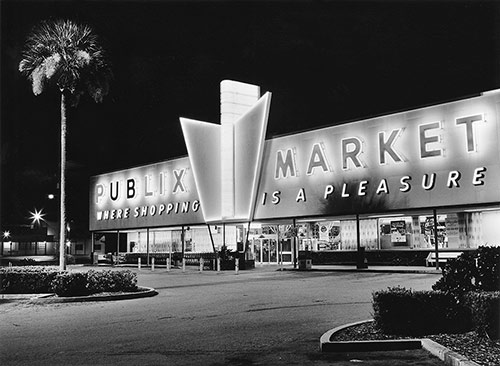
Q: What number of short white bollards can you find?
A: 7